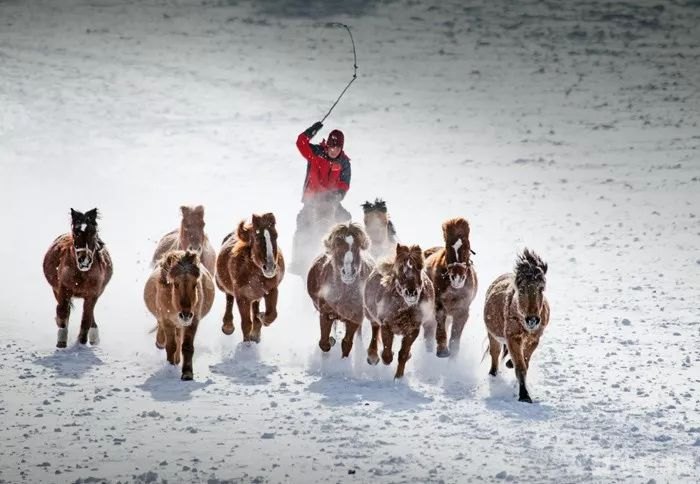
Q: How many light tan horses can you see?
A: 2